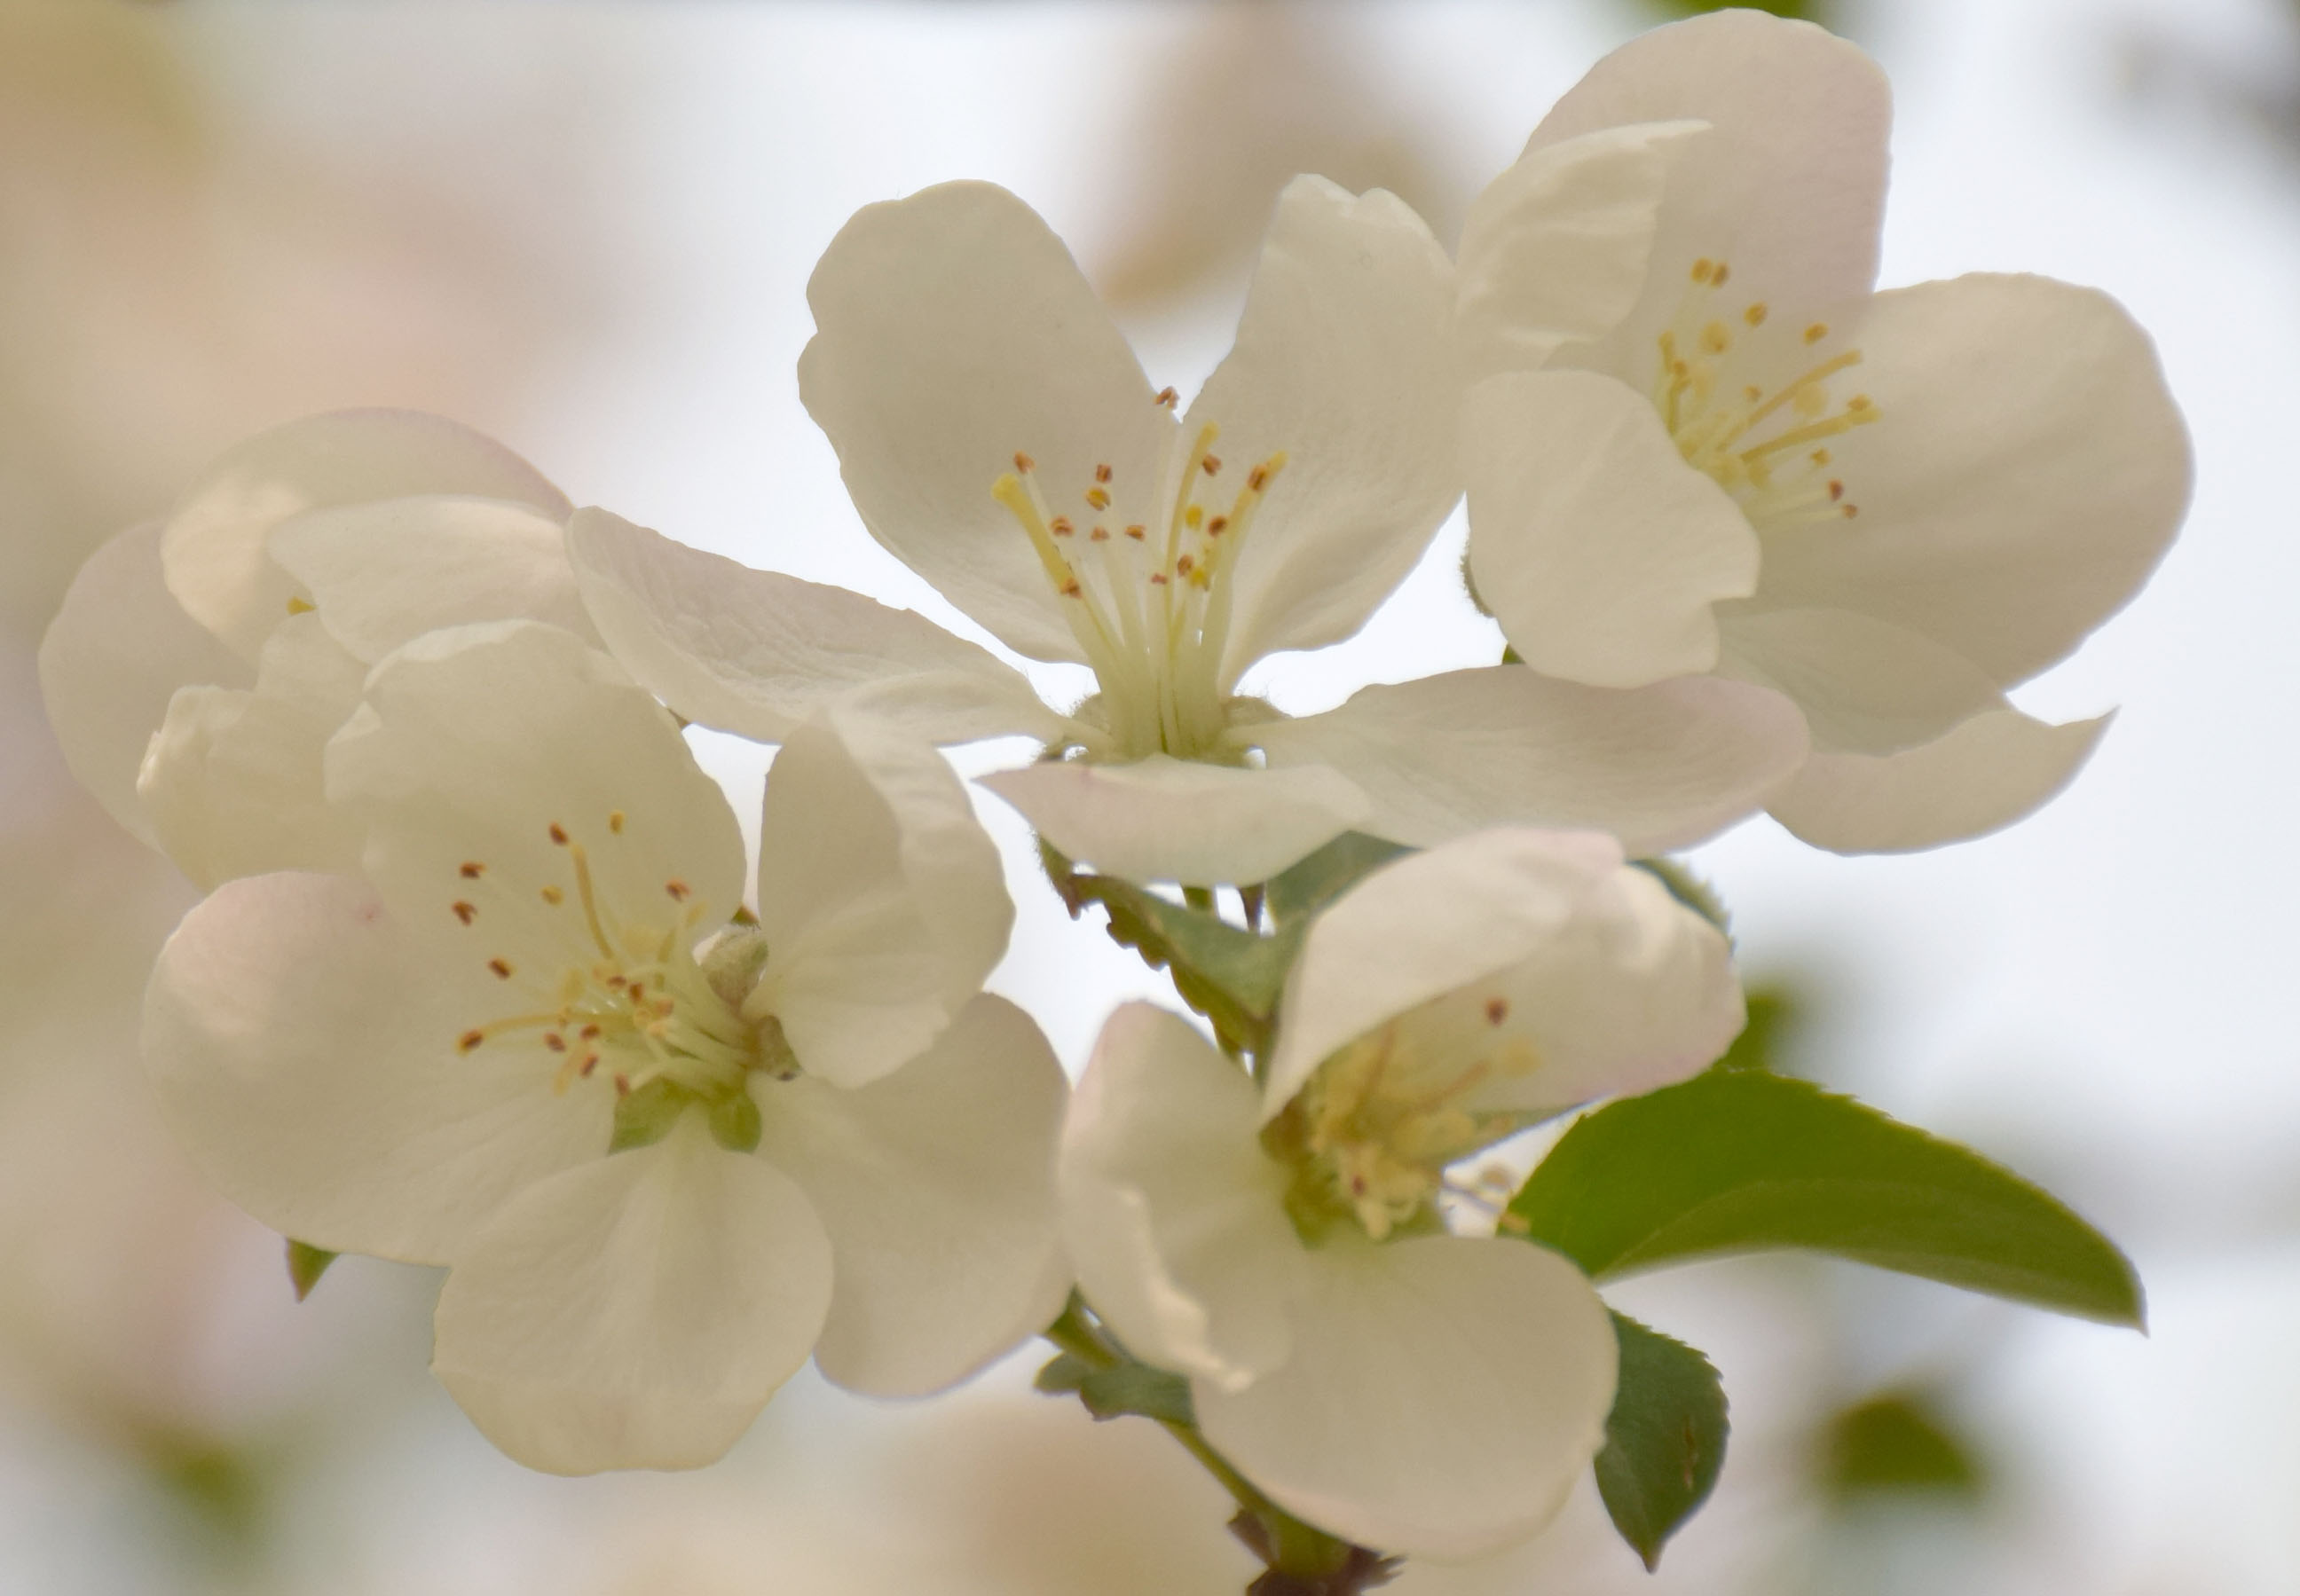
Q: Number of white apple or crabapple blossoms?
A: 5